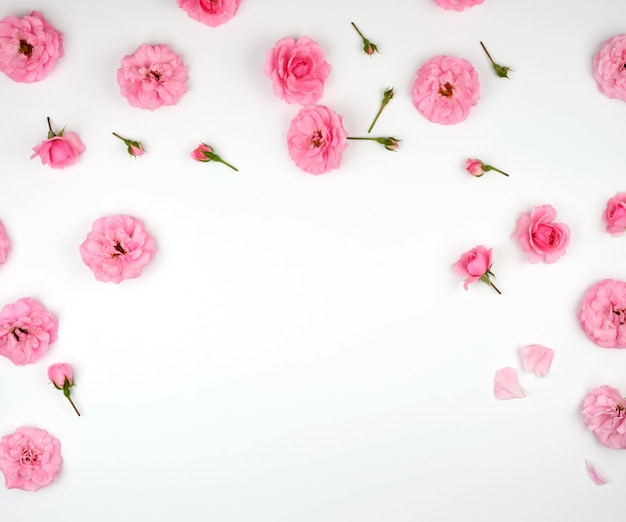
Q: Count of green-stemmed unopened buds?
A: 8